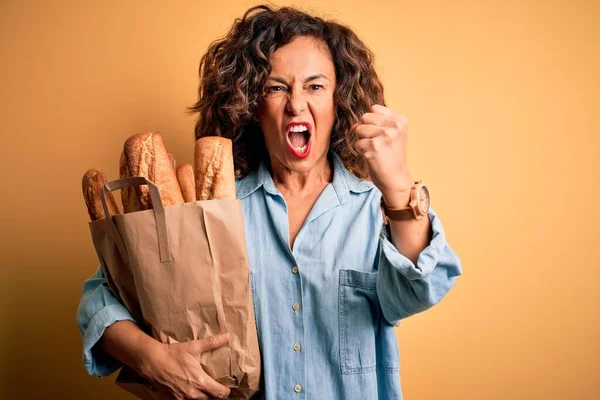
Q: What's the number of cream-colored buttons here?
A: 4